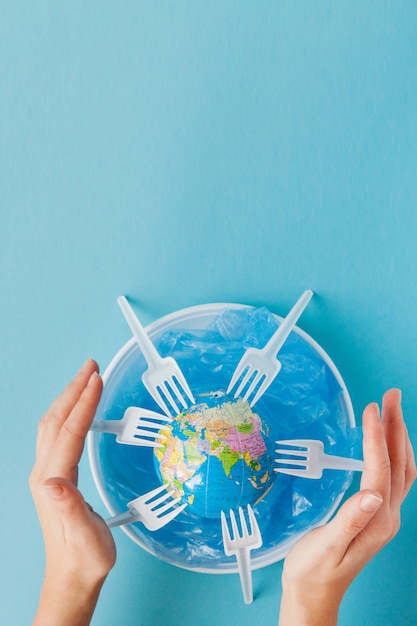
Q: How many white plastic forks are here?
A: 6